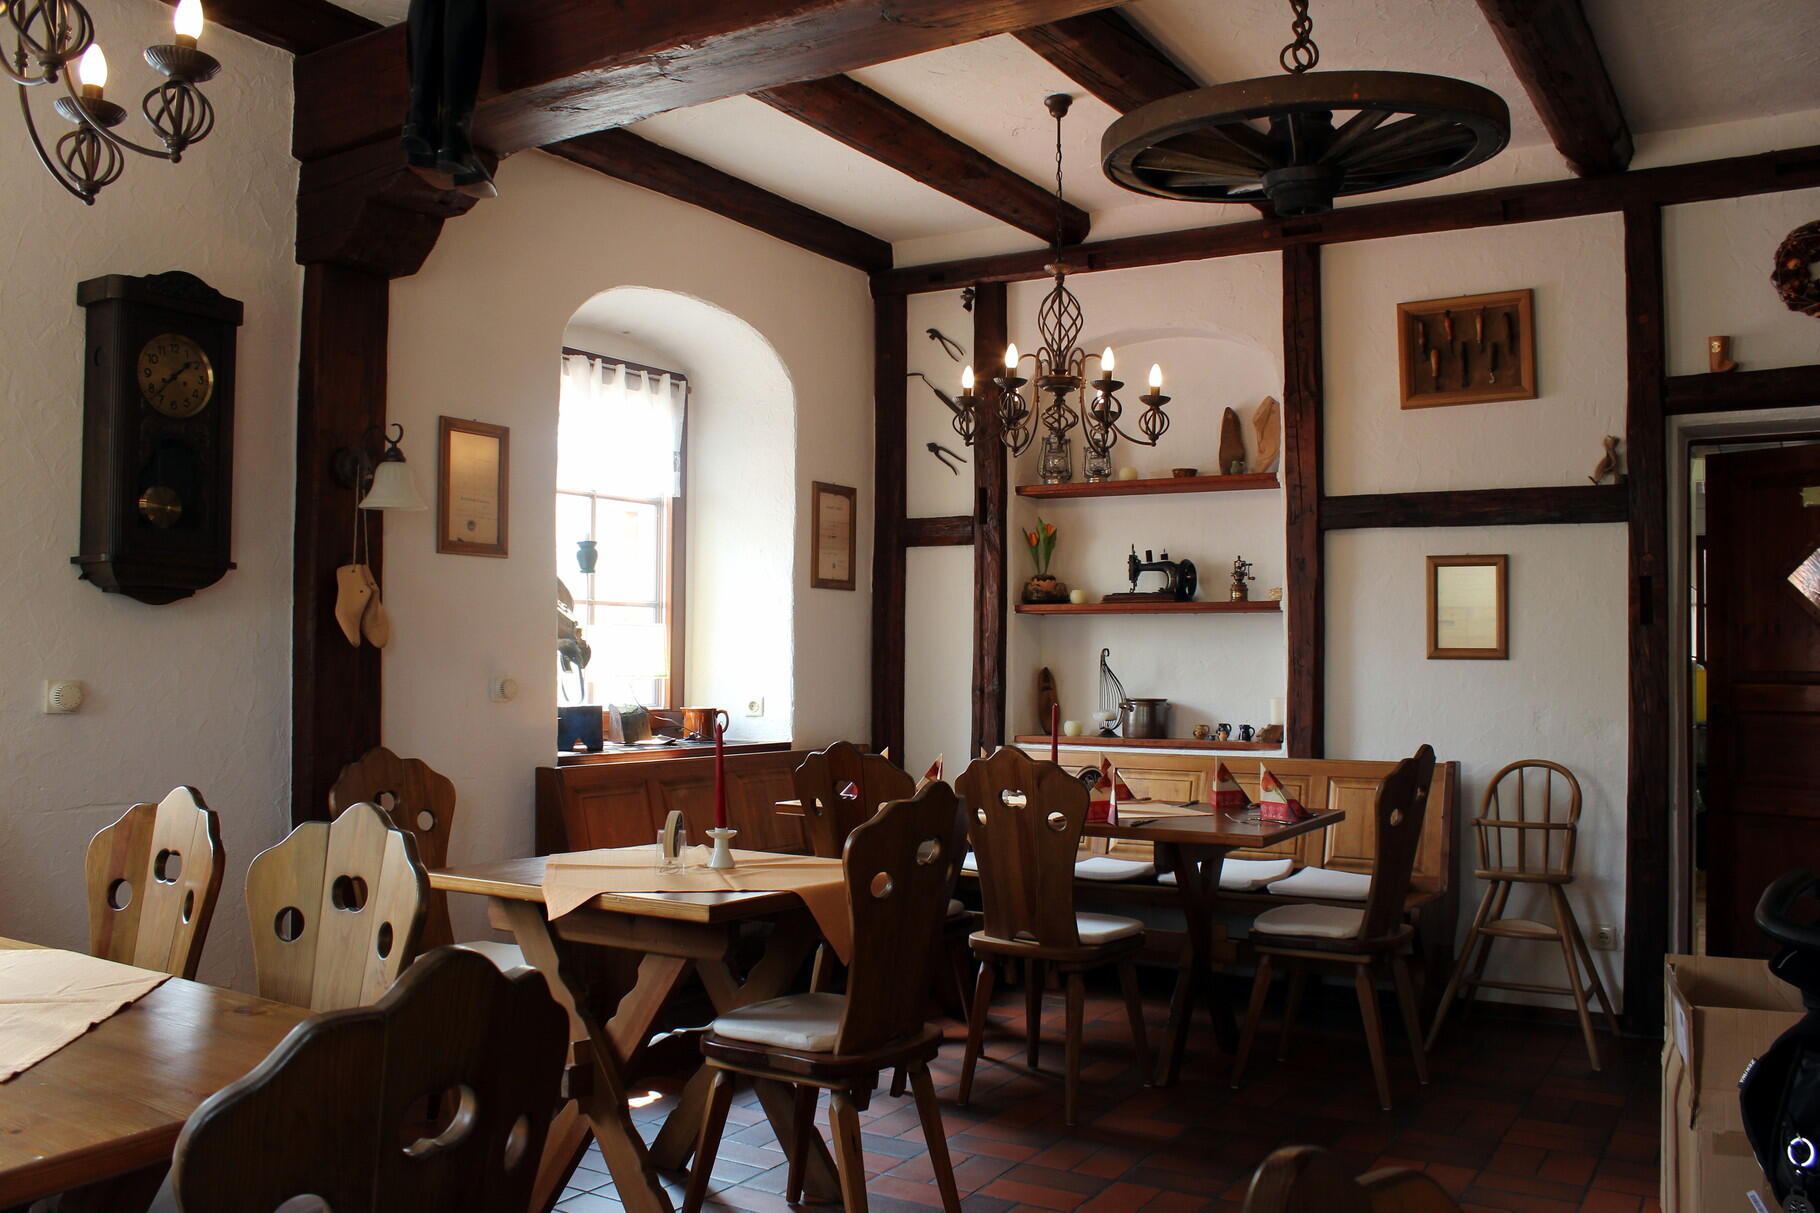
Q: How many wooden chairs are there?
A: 10